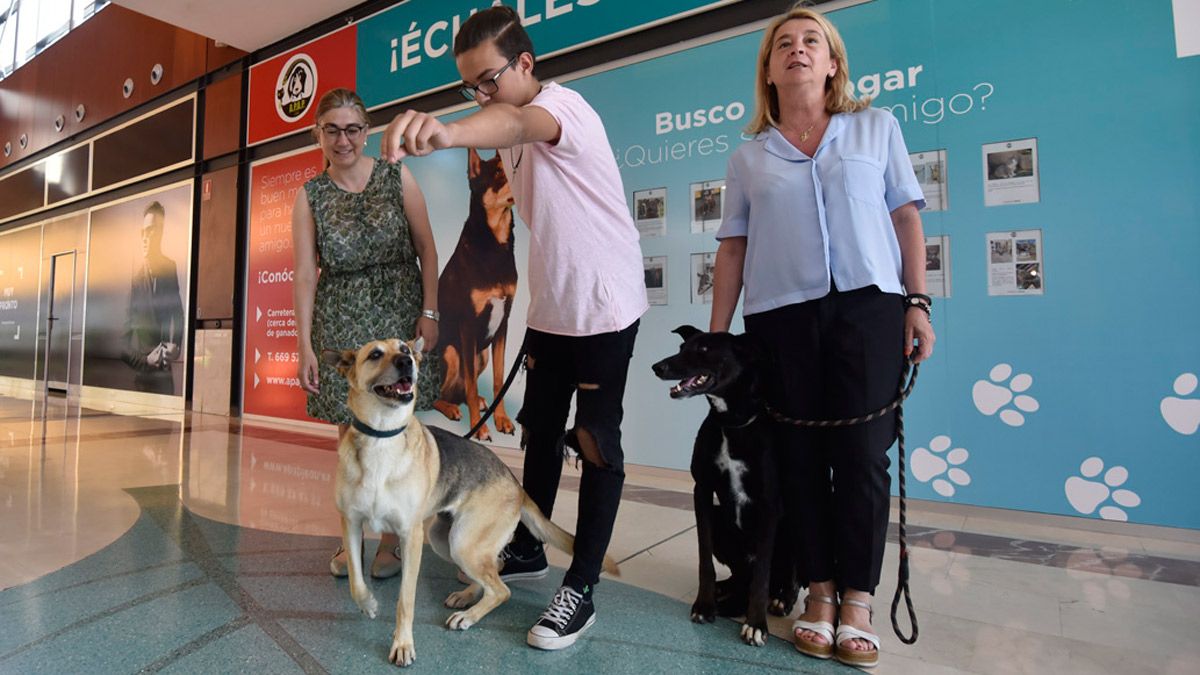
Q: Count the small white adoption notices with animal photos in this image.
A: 8